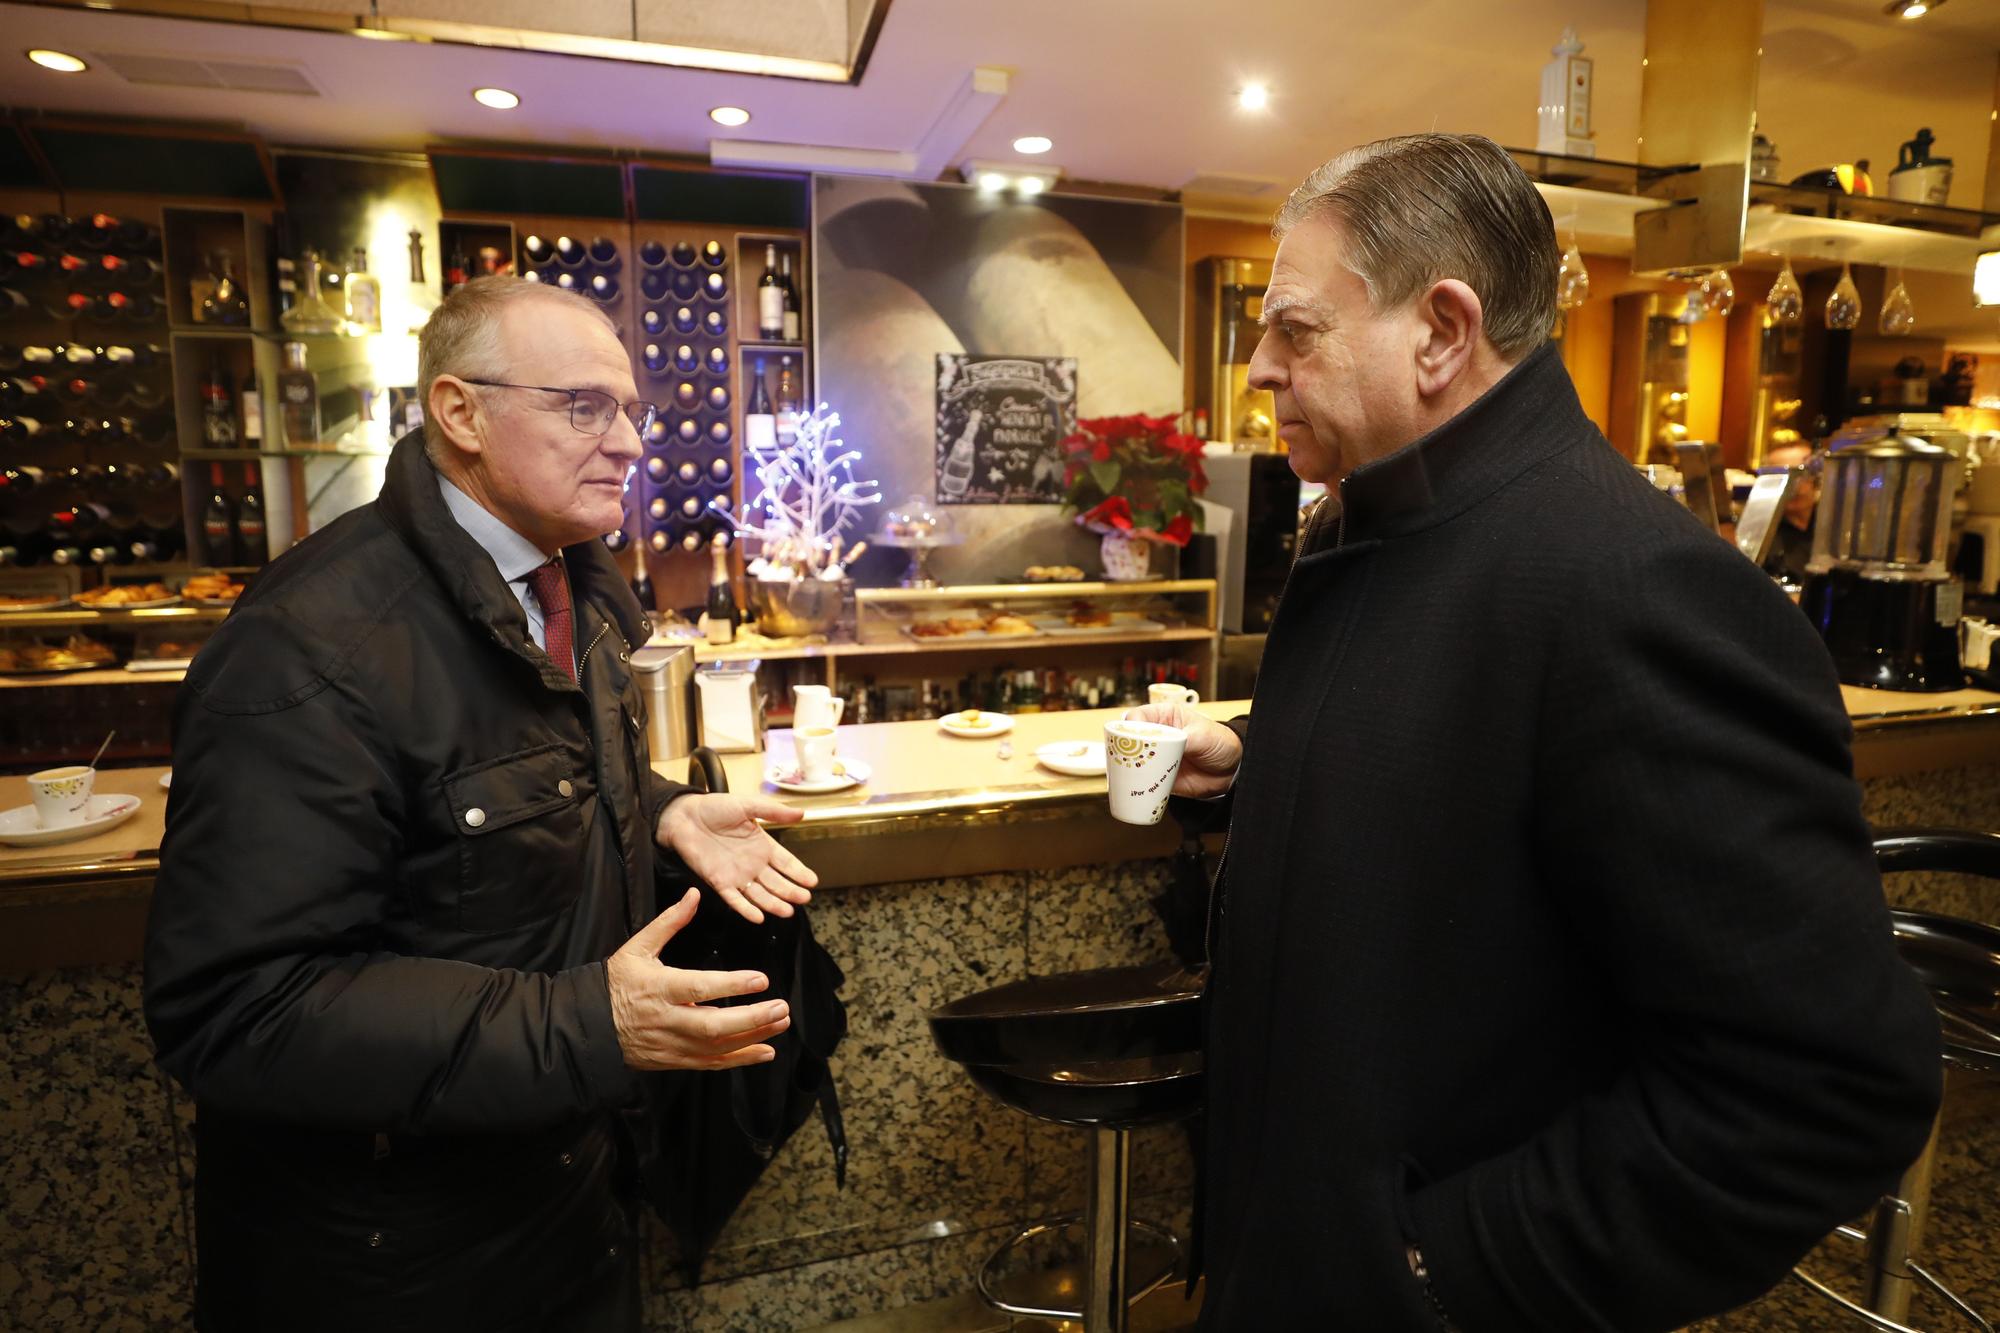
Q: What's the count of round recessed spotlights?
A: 6